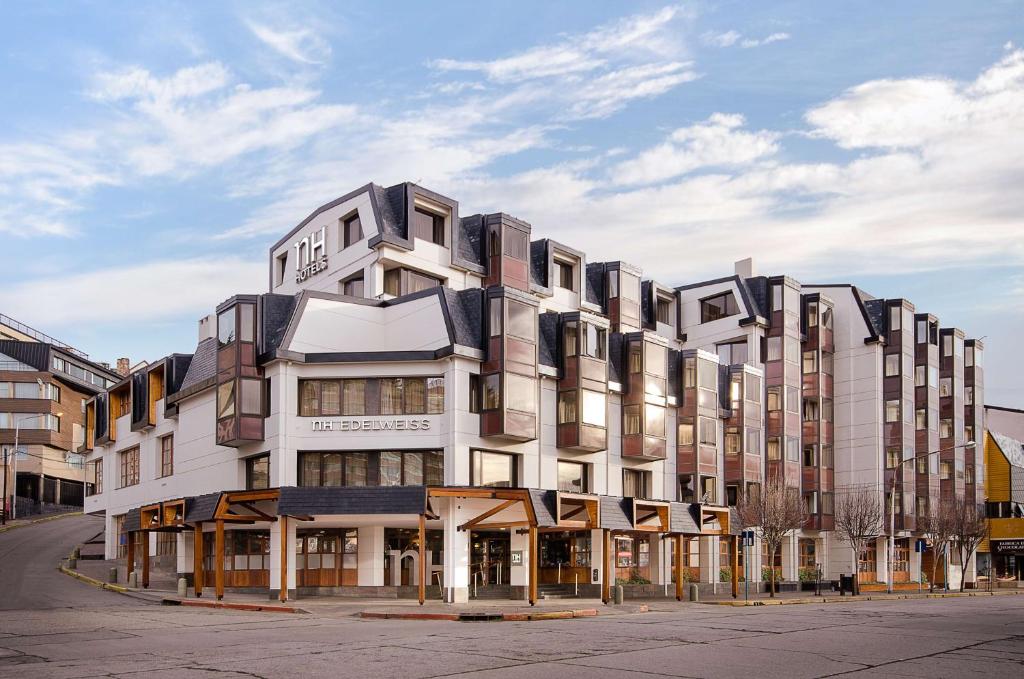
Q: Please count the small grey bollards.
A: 7